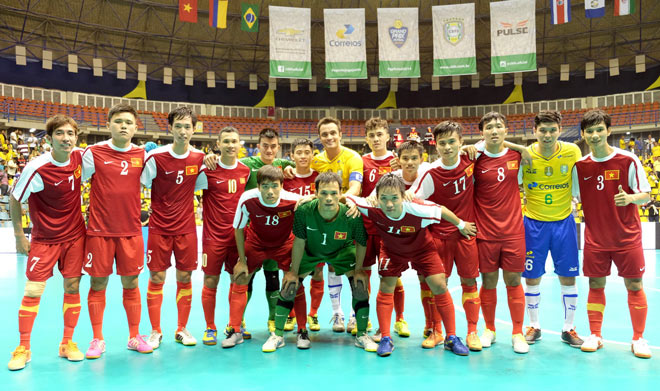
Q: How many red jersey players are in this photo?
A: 12